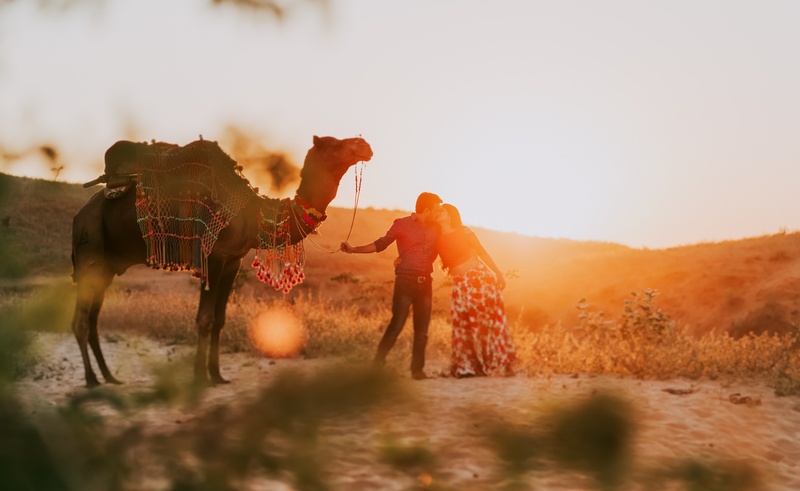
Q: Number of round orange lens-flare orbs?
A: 1